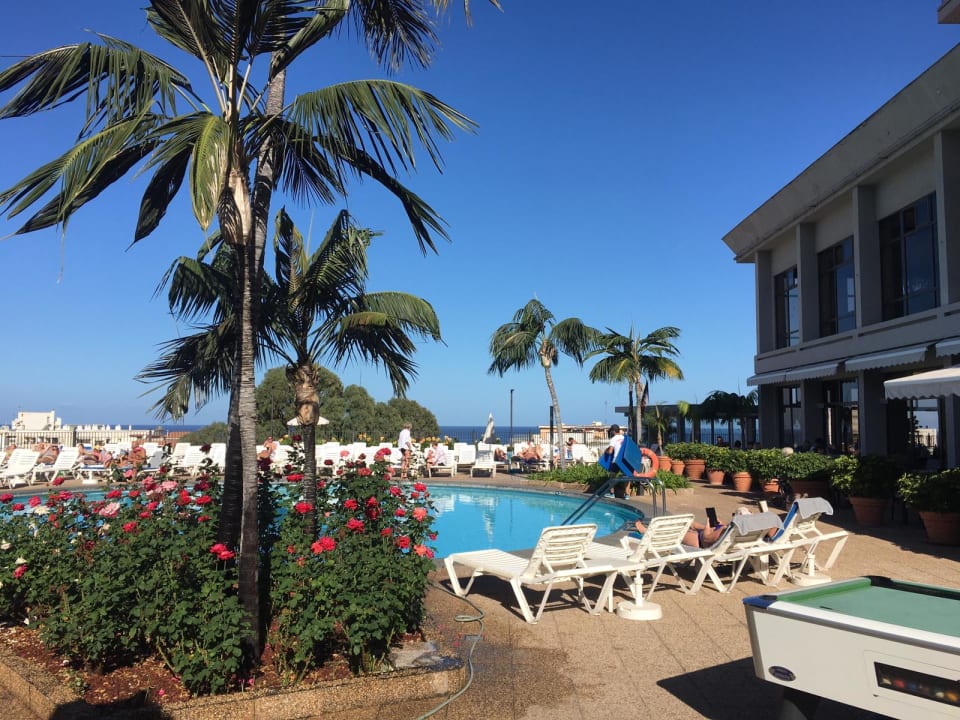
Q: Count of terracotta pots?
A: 9